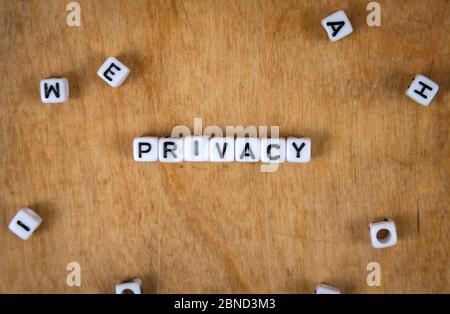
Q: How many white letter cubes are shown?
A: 15